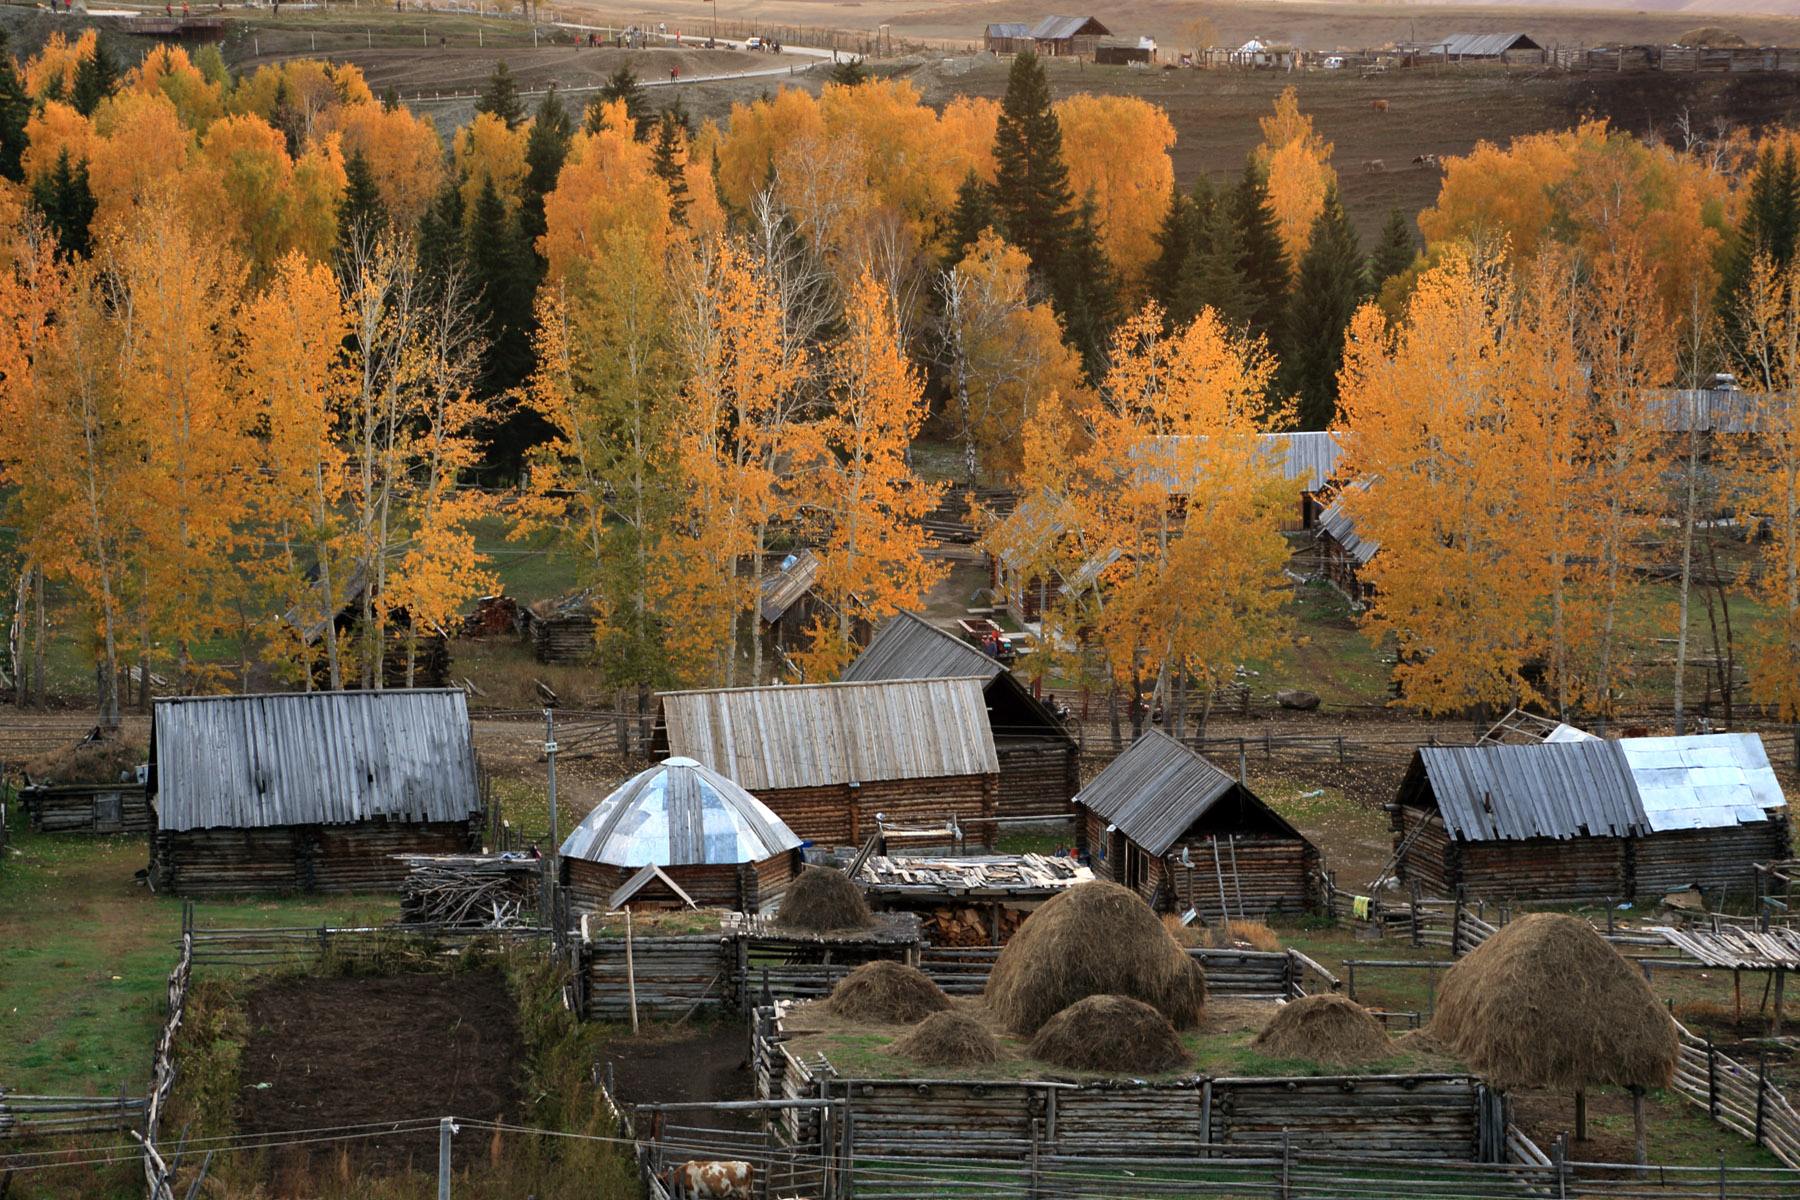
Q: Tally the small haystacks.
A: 5